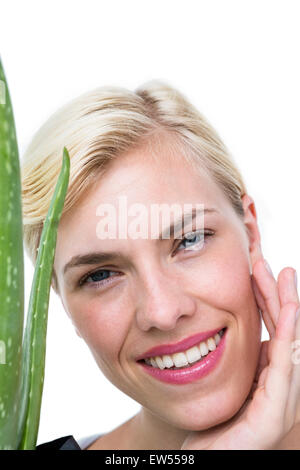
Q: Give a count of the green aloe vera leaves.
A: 2